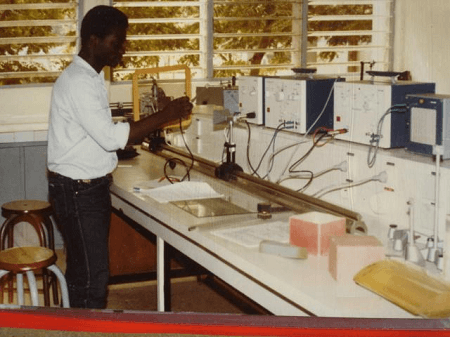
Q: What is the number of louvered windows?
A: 4